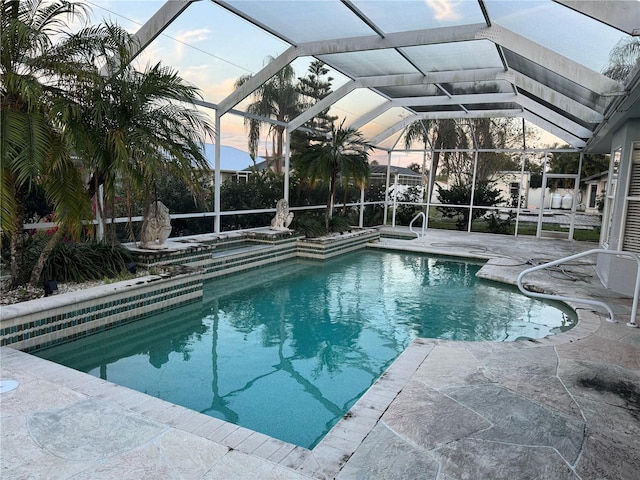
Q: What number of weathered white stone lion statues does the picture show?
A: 2